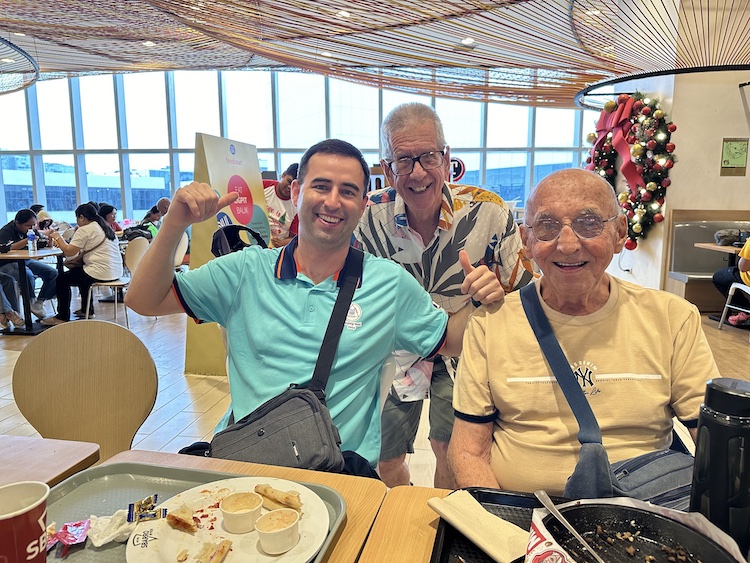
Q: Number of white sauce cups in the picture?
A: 2